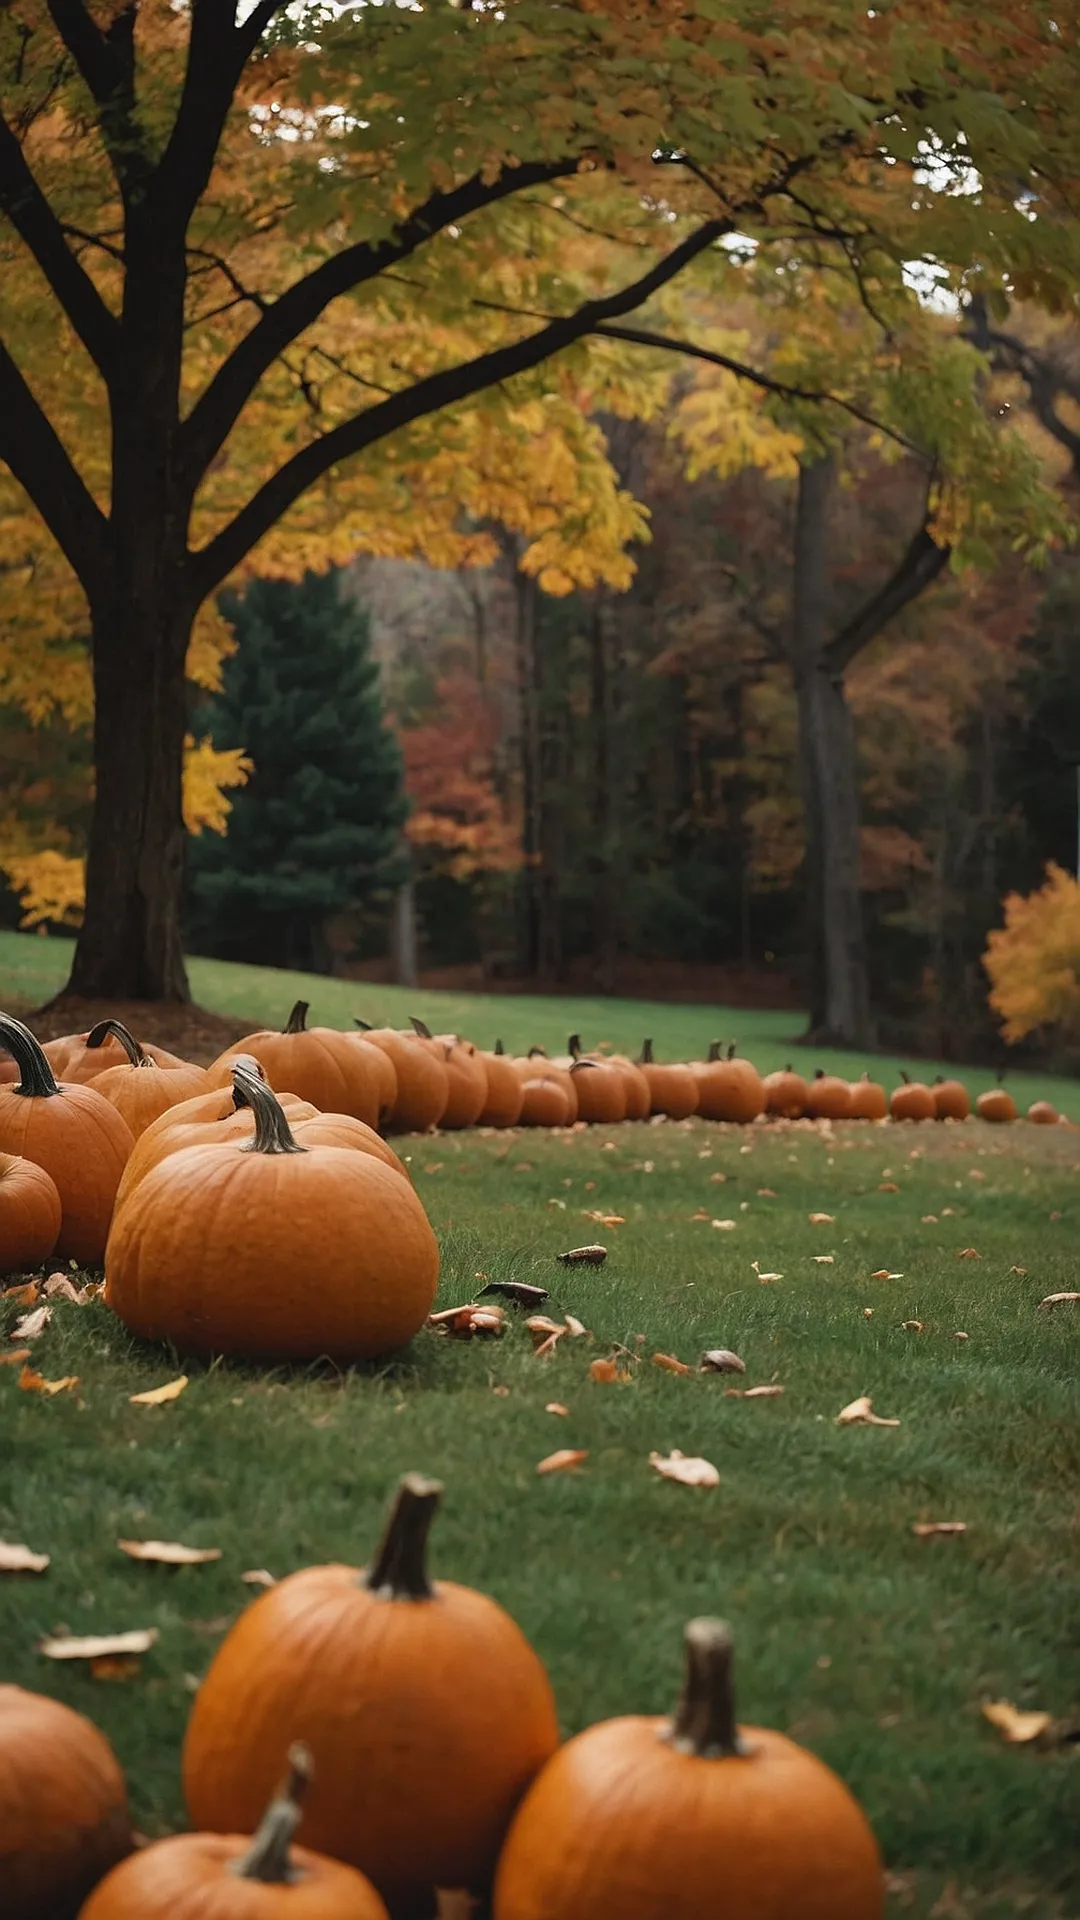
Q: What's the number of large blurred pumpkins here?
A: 4